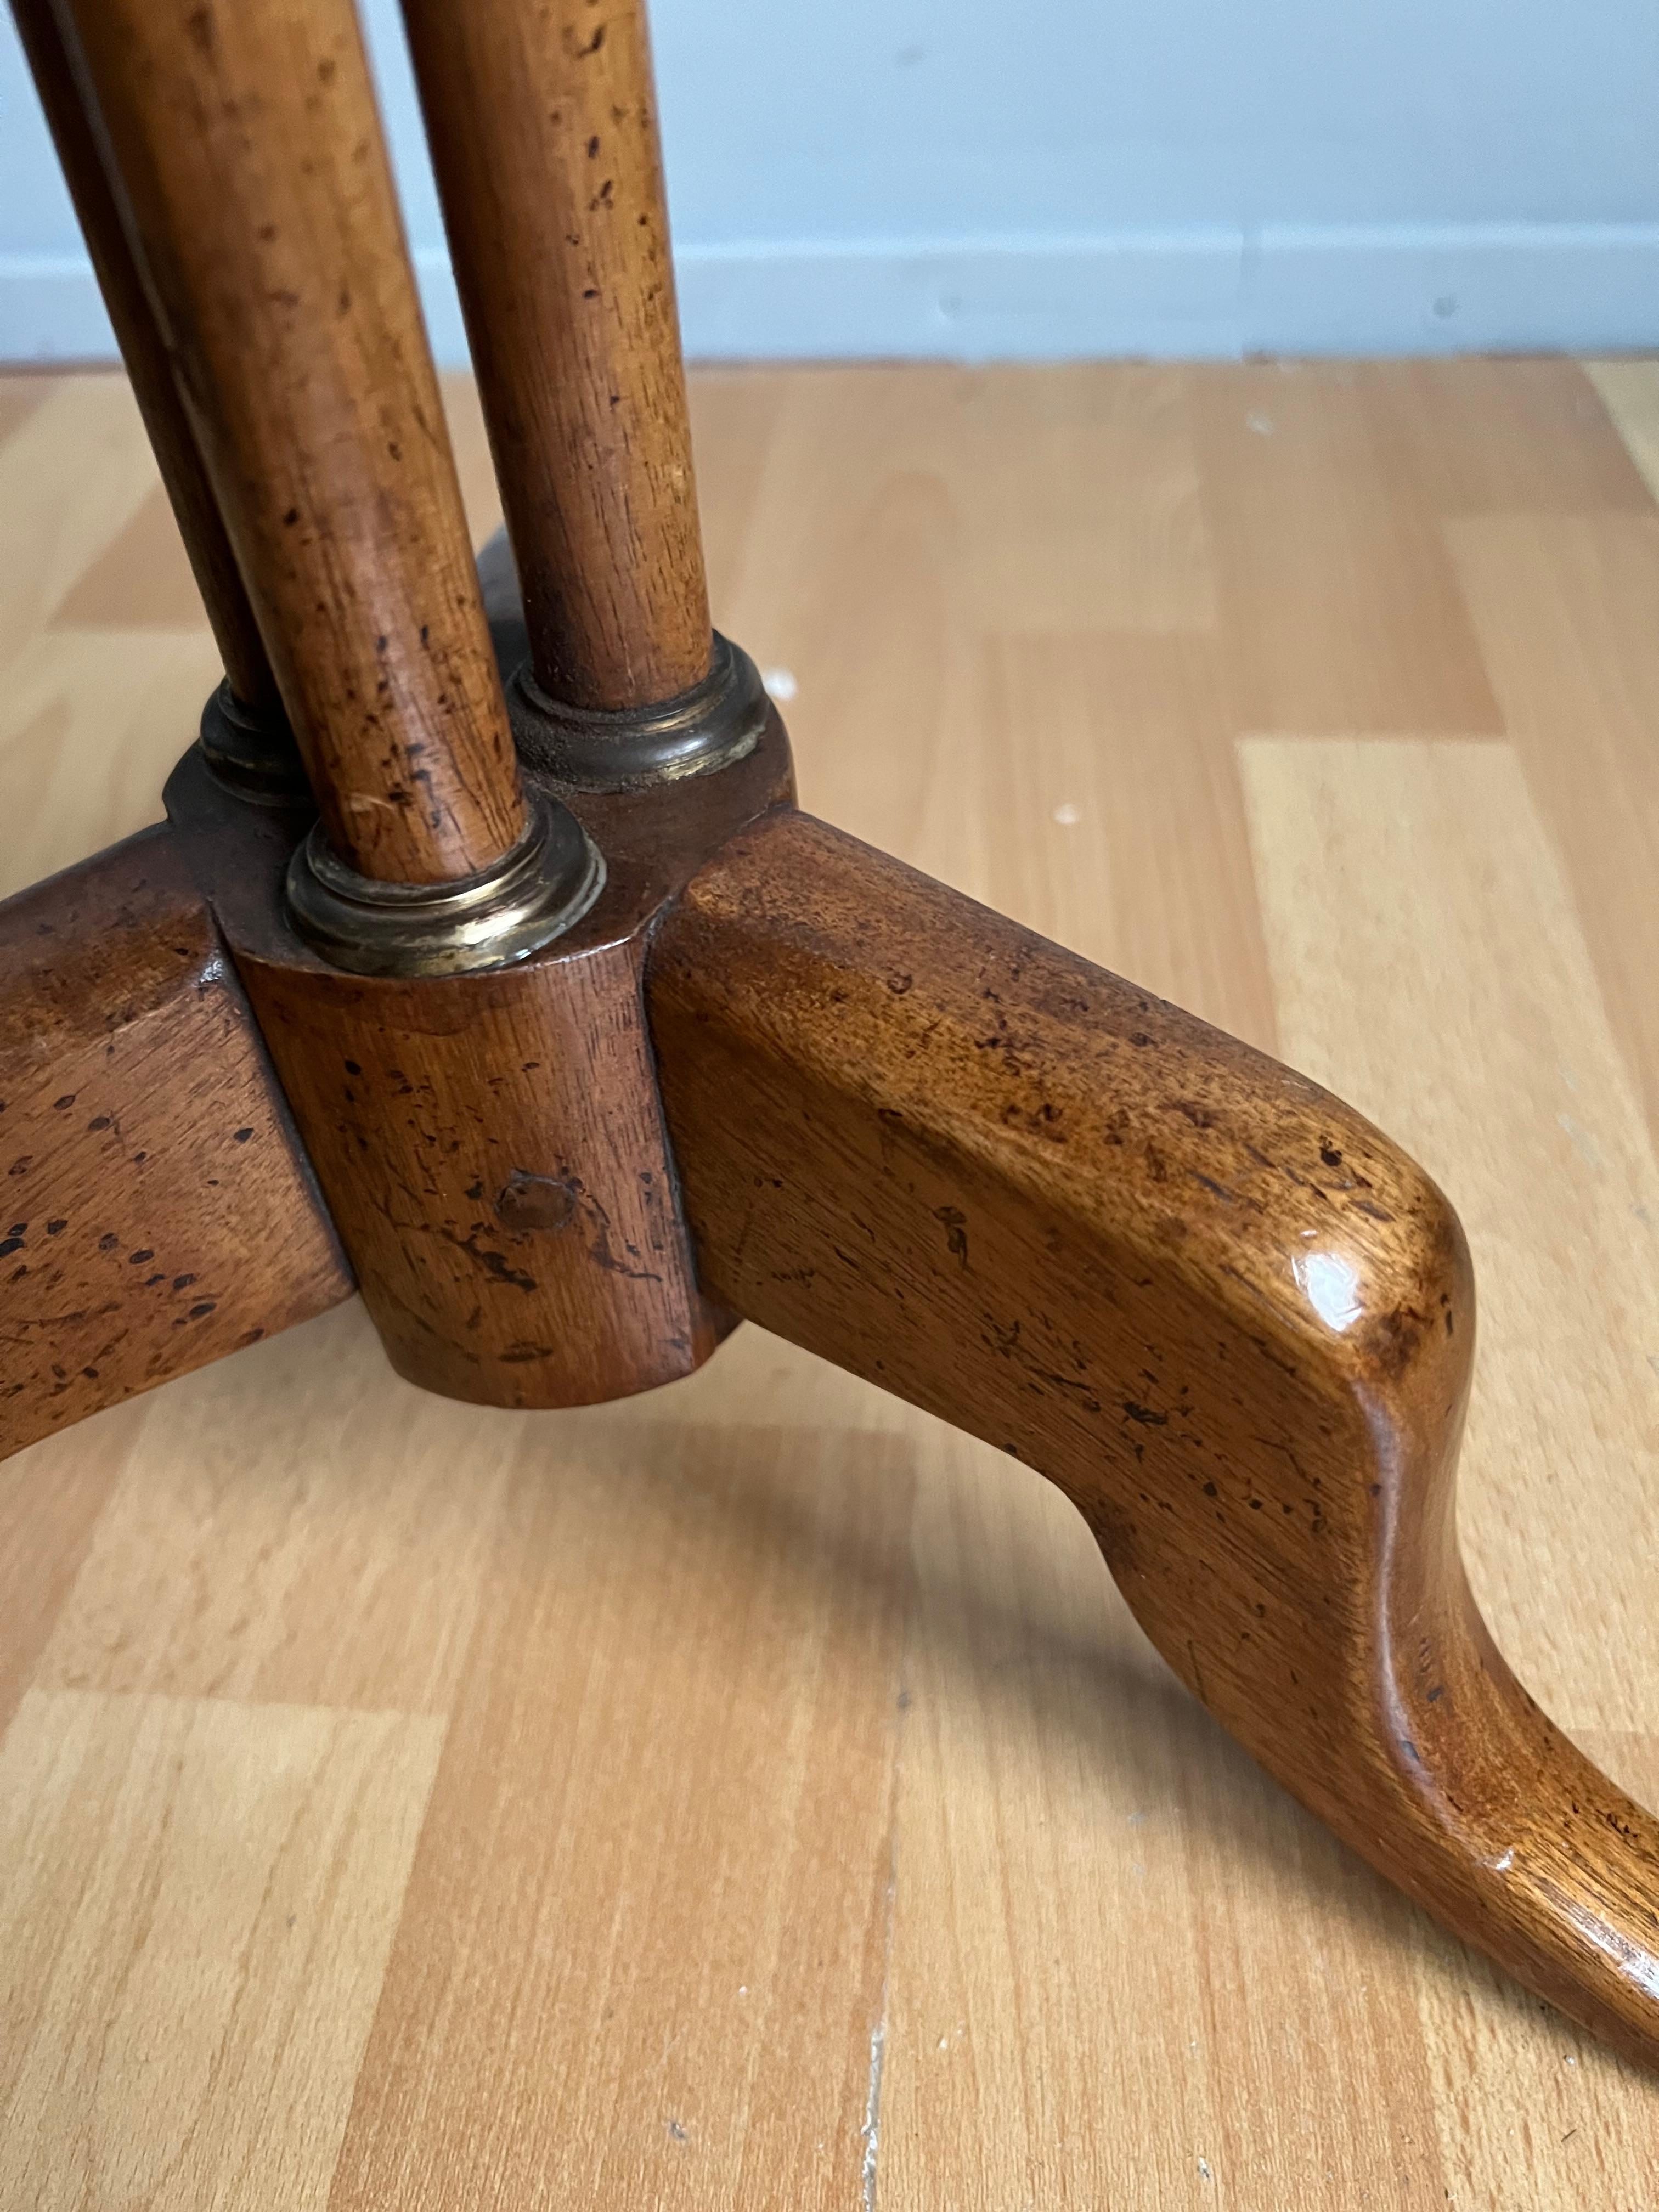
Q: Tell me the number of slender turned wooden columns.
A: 3